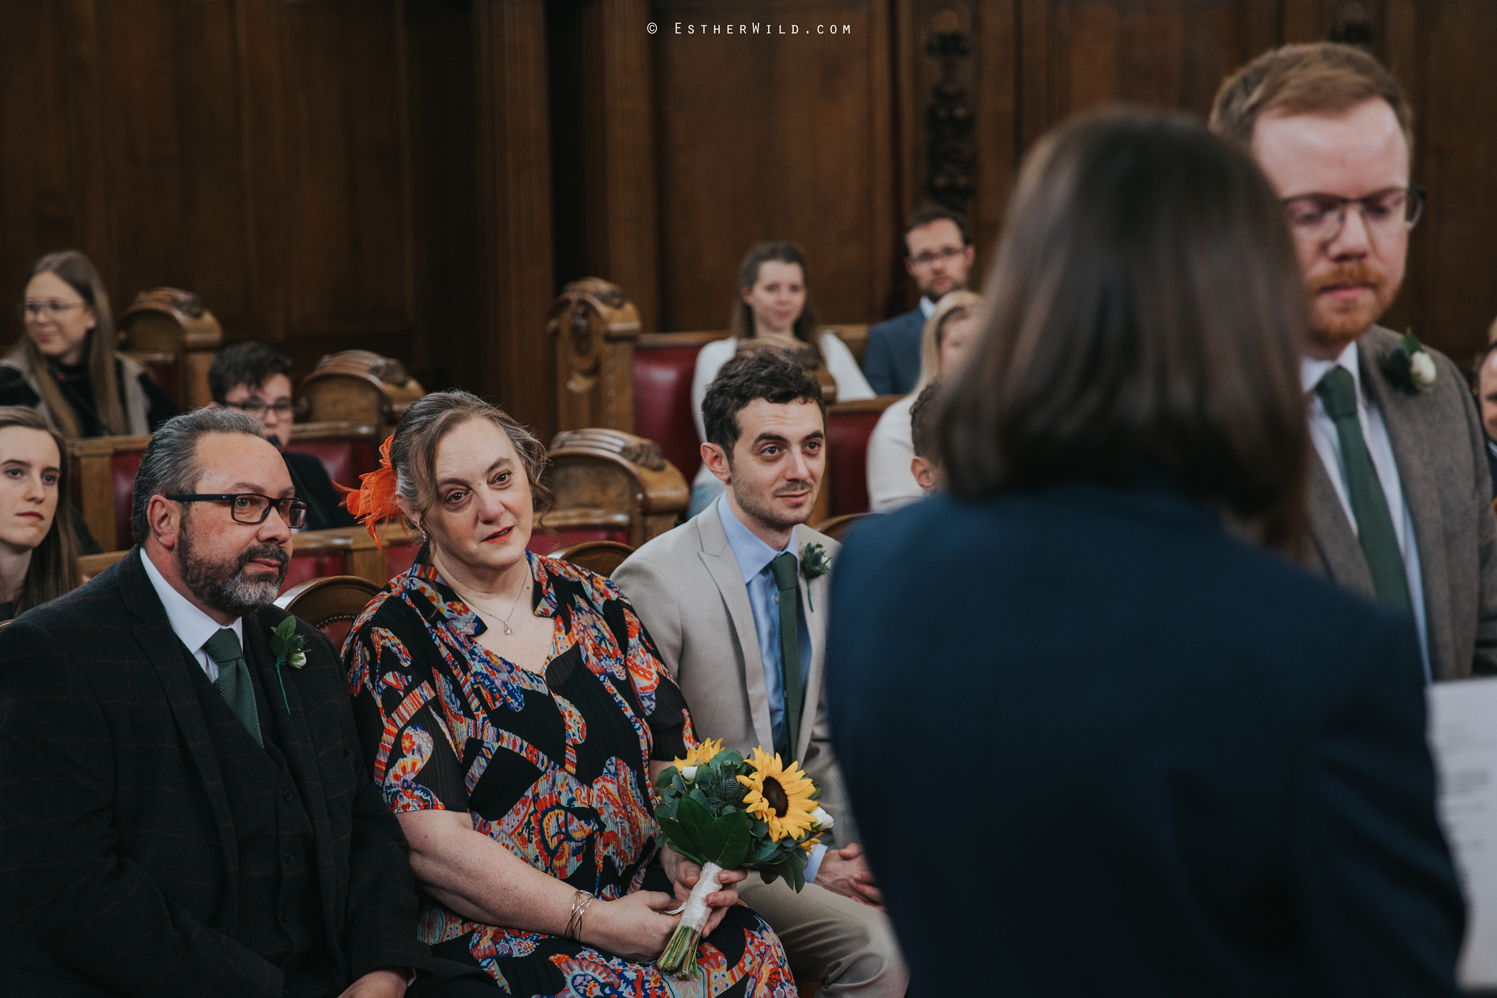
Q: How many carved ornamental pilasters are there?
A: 2